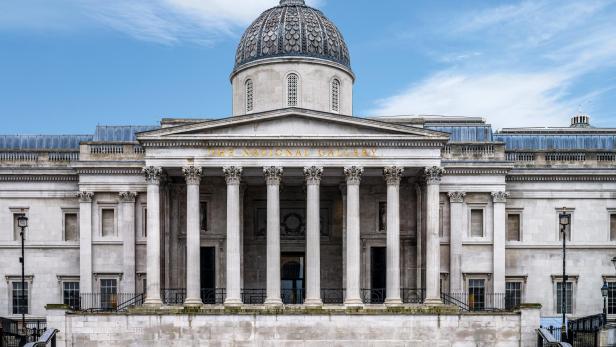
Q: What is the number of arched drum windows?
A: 3